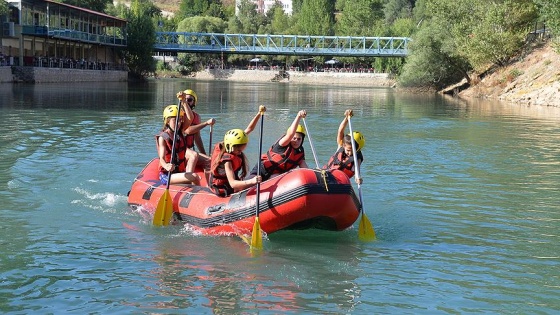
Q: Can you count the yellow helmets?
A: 5